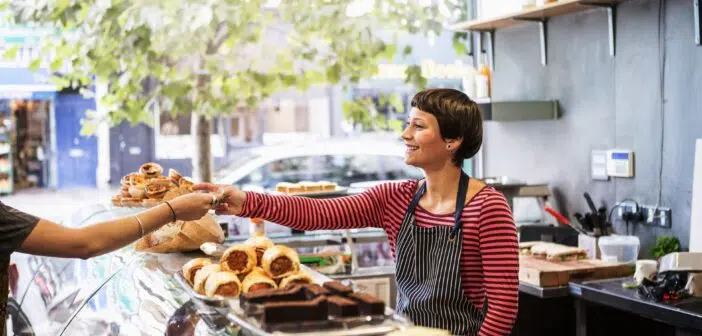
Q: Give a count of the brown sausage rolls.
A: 8